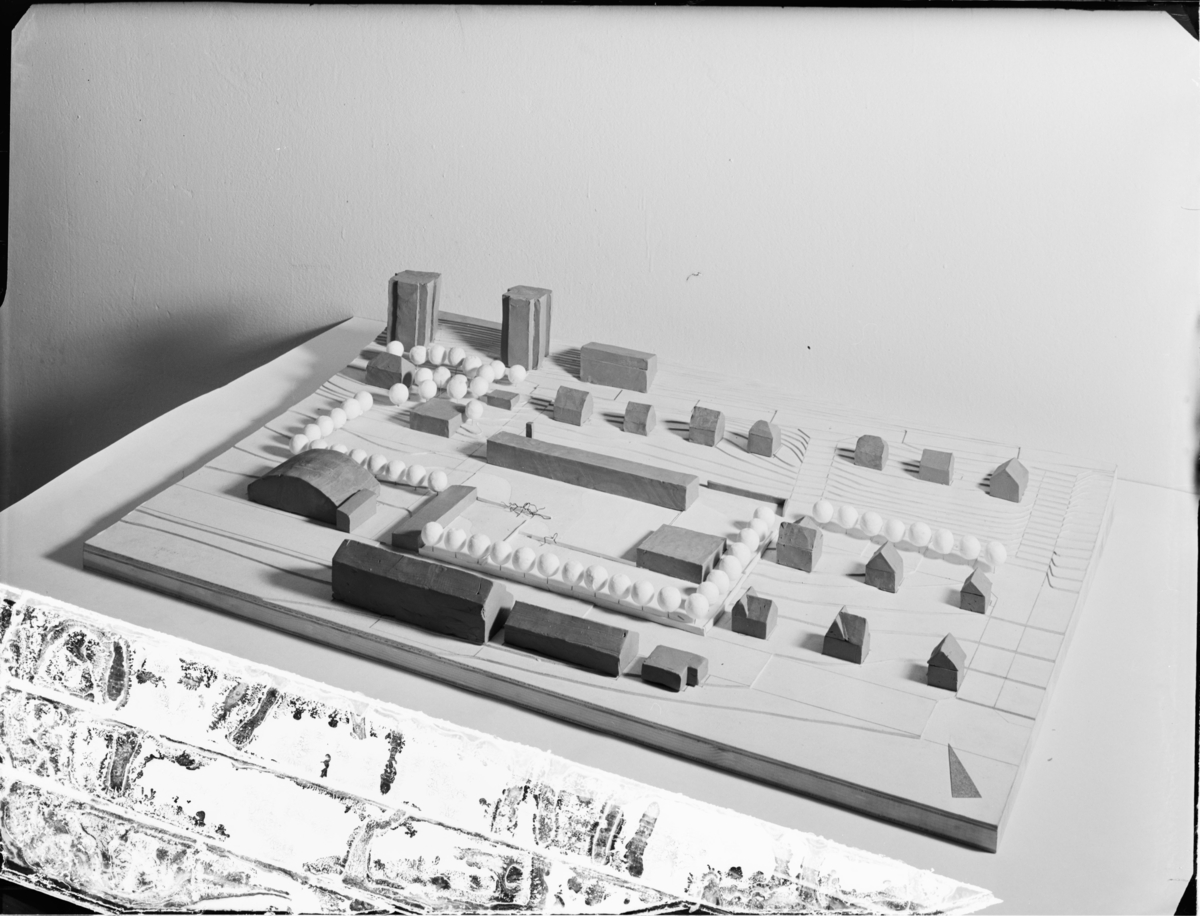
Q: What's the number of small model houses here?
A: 13